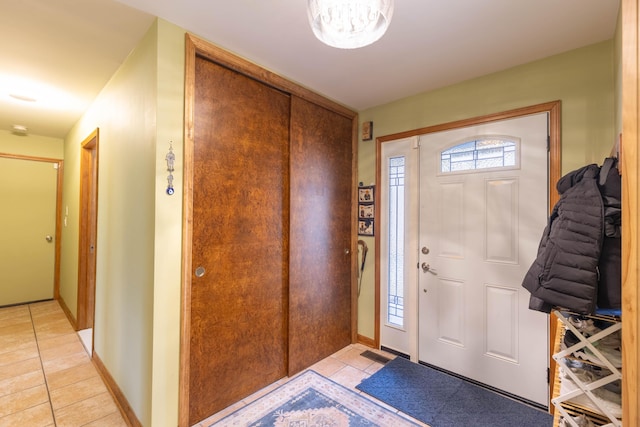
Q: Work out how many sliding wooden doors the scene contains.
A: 2